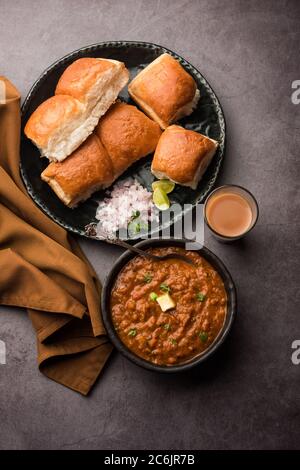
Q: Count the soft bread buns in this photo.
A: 6